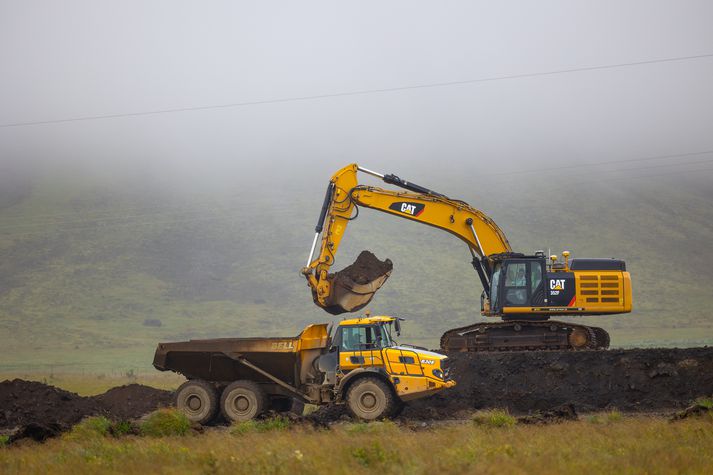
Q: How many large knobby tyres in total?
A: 3